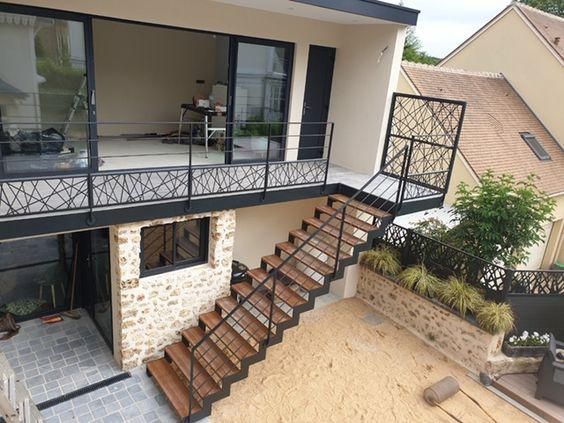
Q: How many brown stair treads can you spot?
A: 13